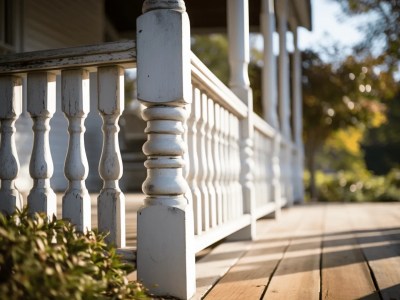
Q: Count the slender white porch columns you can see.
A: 4